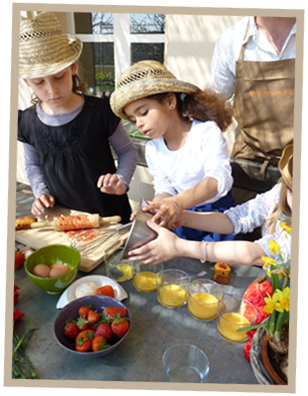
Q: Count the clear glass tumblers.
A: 6